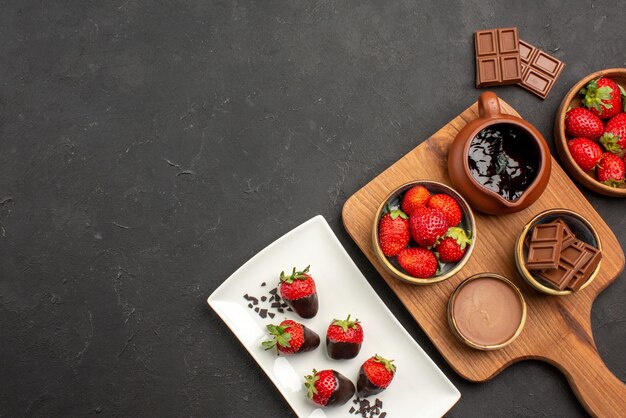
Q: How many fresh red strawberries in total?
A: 11